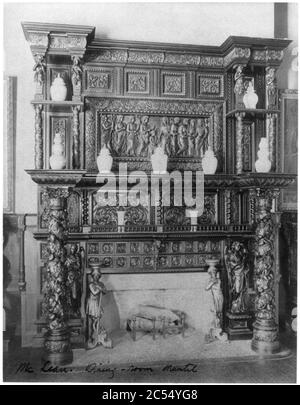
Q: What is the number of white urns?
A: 7